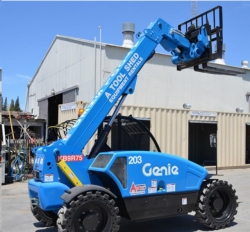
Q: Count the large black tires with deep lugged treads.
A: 3